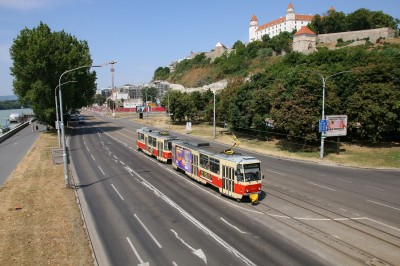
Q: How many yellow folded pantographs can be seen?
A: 1